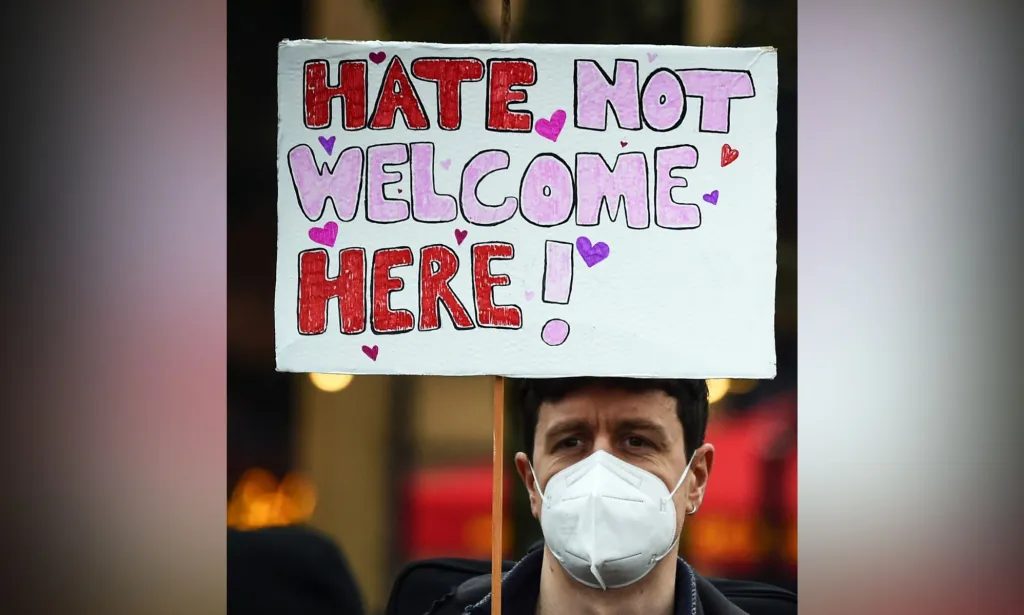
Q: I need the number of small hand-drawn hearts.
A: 14